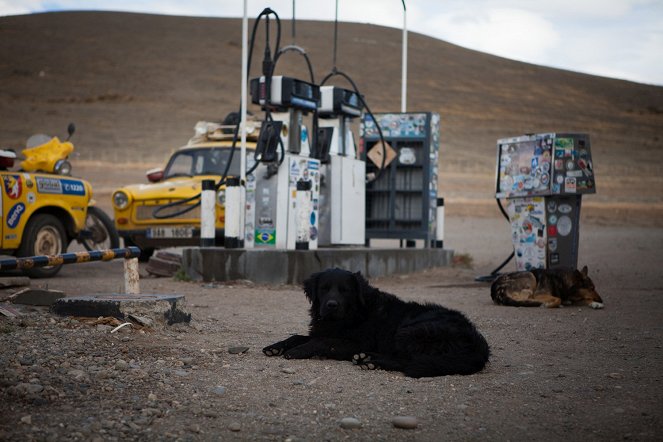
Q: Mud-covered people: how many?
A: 0